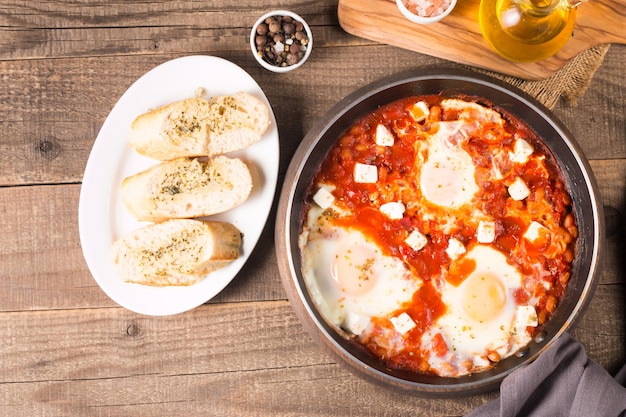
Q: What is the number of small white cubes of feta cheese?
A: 14